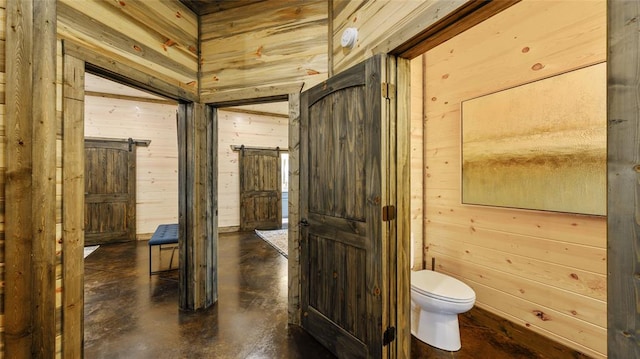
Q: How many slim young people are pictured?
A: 0